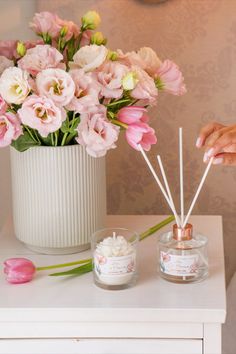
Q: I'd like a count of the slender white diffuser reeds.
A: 4